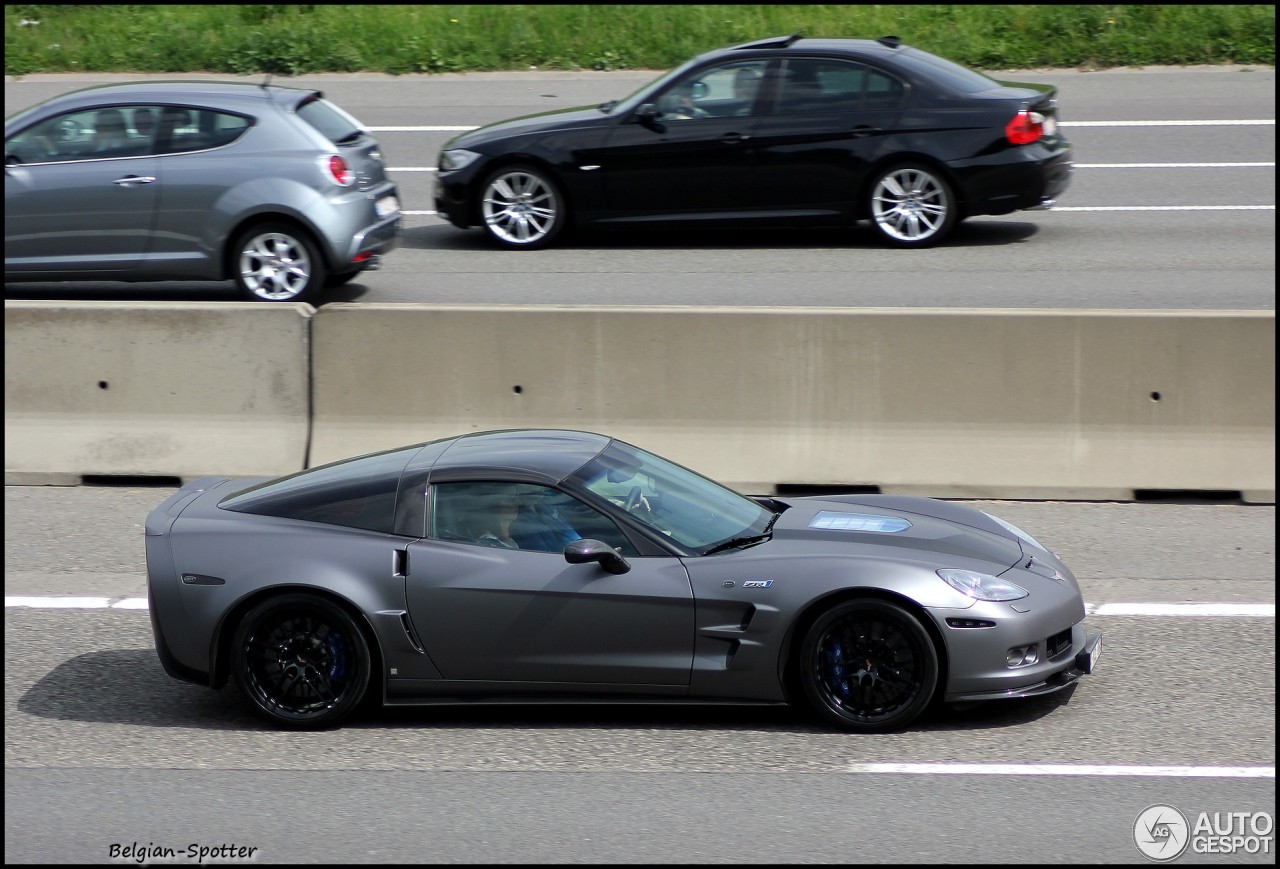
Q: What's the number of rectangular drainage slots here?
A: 3